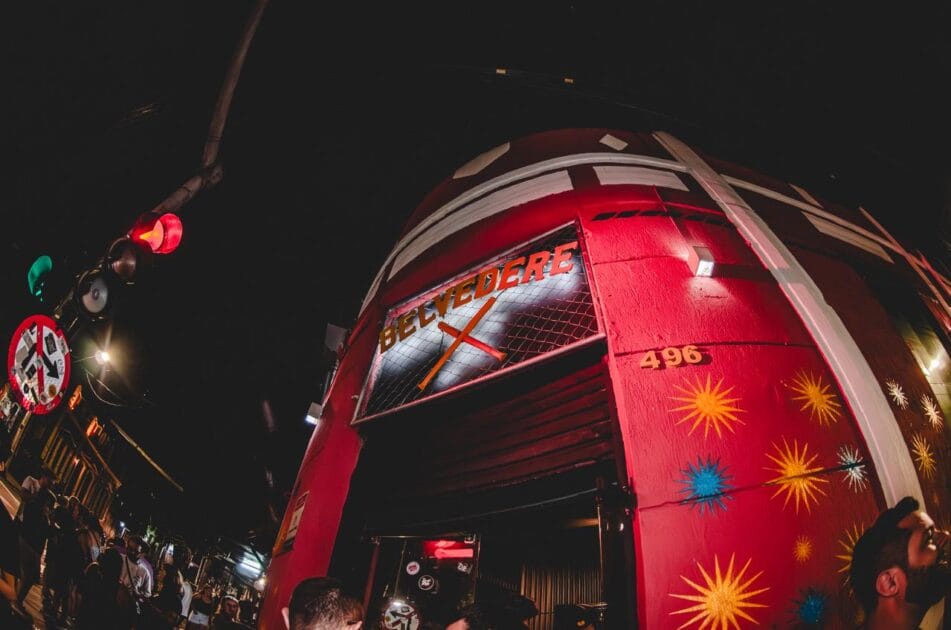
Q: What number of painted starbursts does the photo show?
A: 12